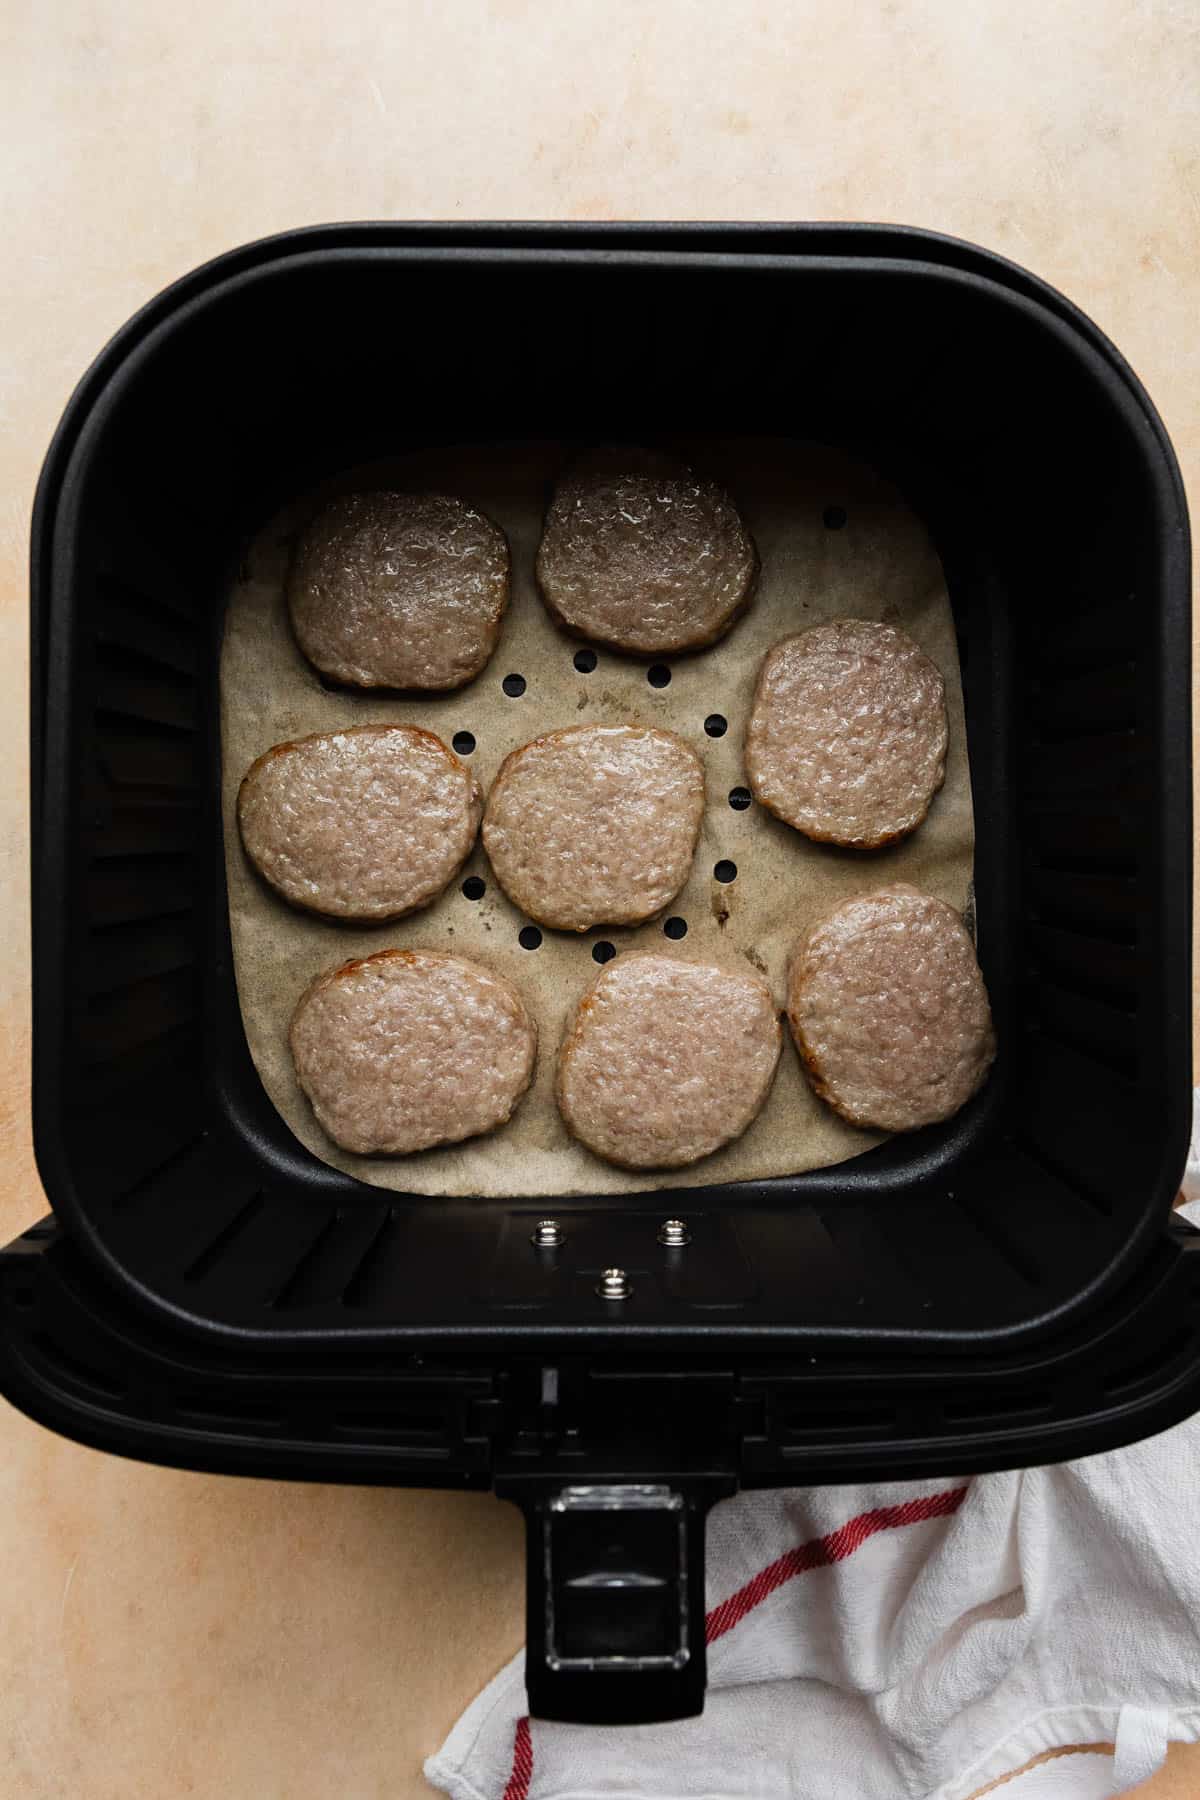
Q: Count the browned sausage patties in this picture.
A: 8